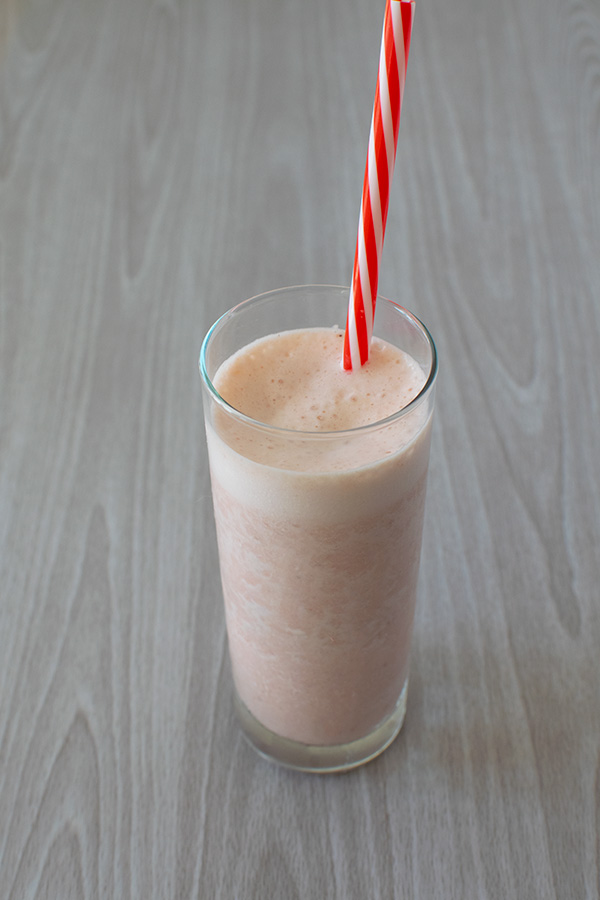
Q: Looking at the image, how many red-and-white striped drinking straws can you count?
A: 1